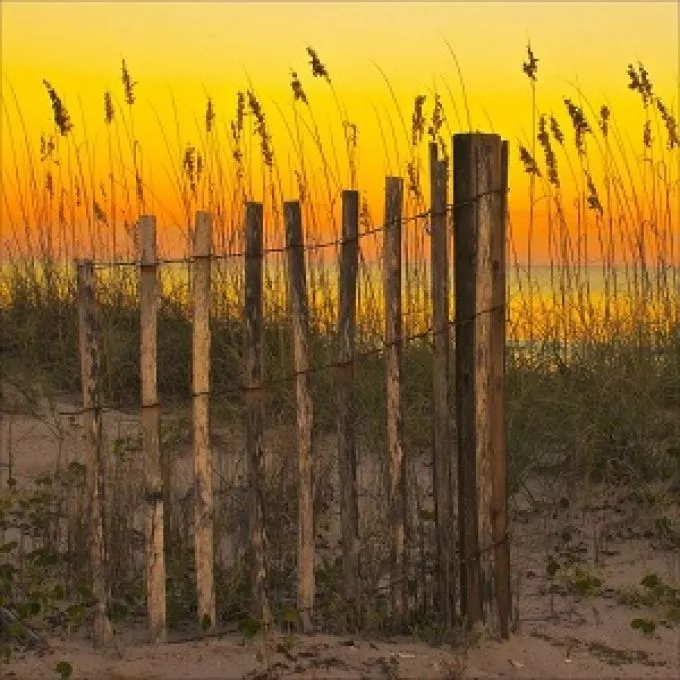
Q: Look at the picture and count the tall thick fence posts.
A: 1